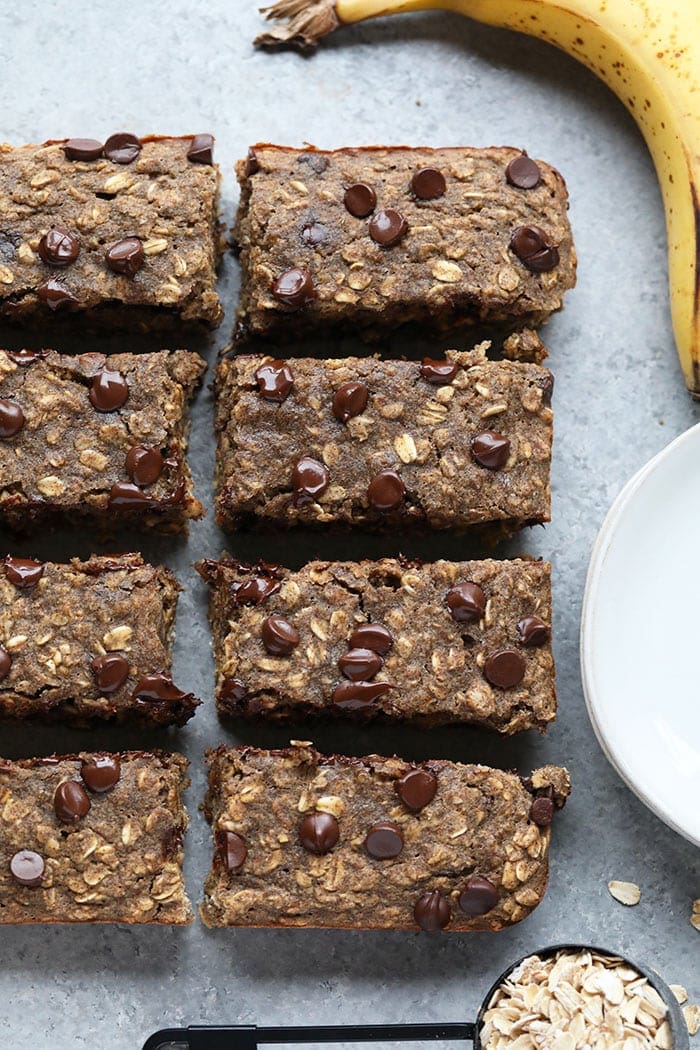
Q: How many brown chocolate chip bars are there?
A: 8